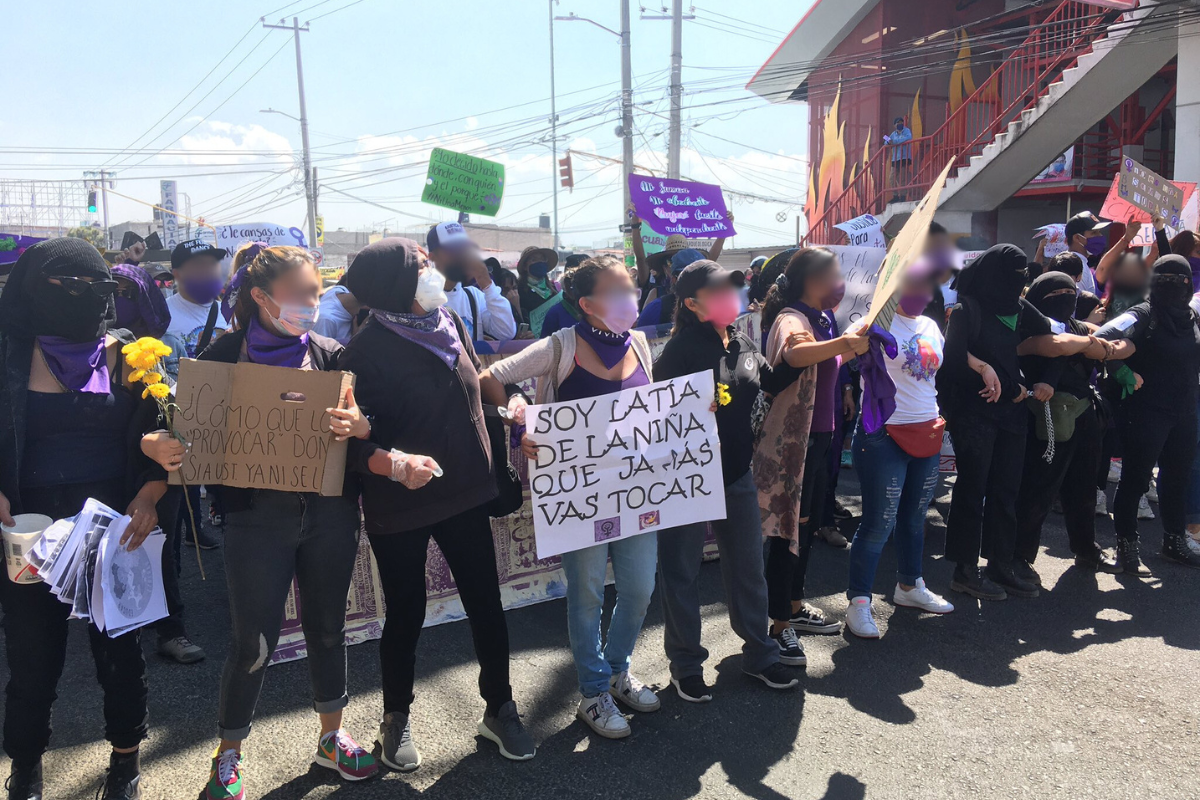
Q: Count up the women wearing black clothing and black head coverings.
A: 5